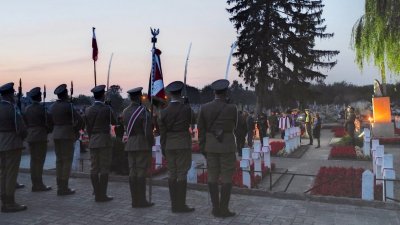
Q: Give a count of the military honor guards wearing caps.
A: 7